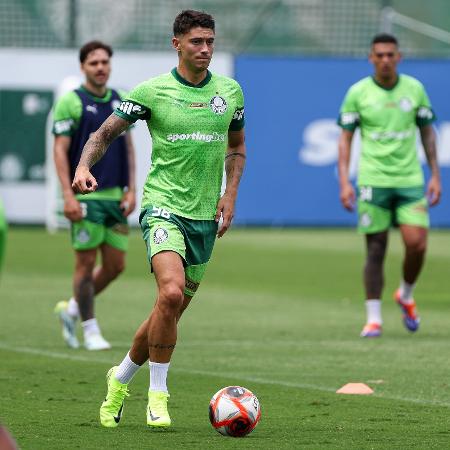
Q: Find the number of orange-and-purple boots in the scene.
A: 2